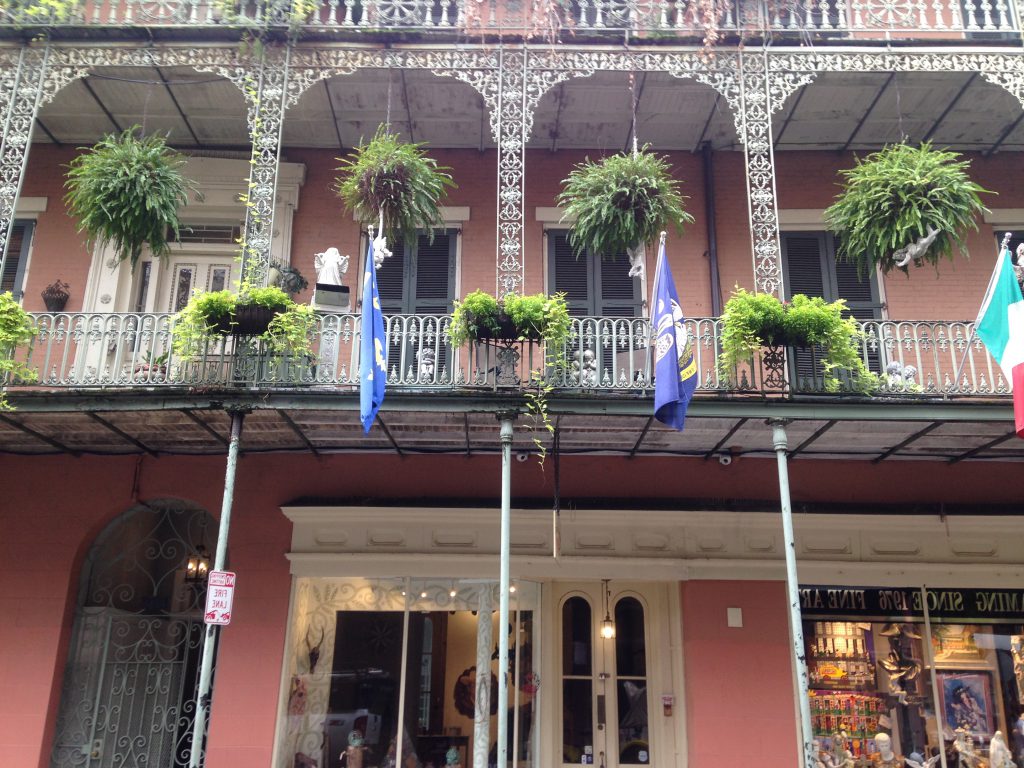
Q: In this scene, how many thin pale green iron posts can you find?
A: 3